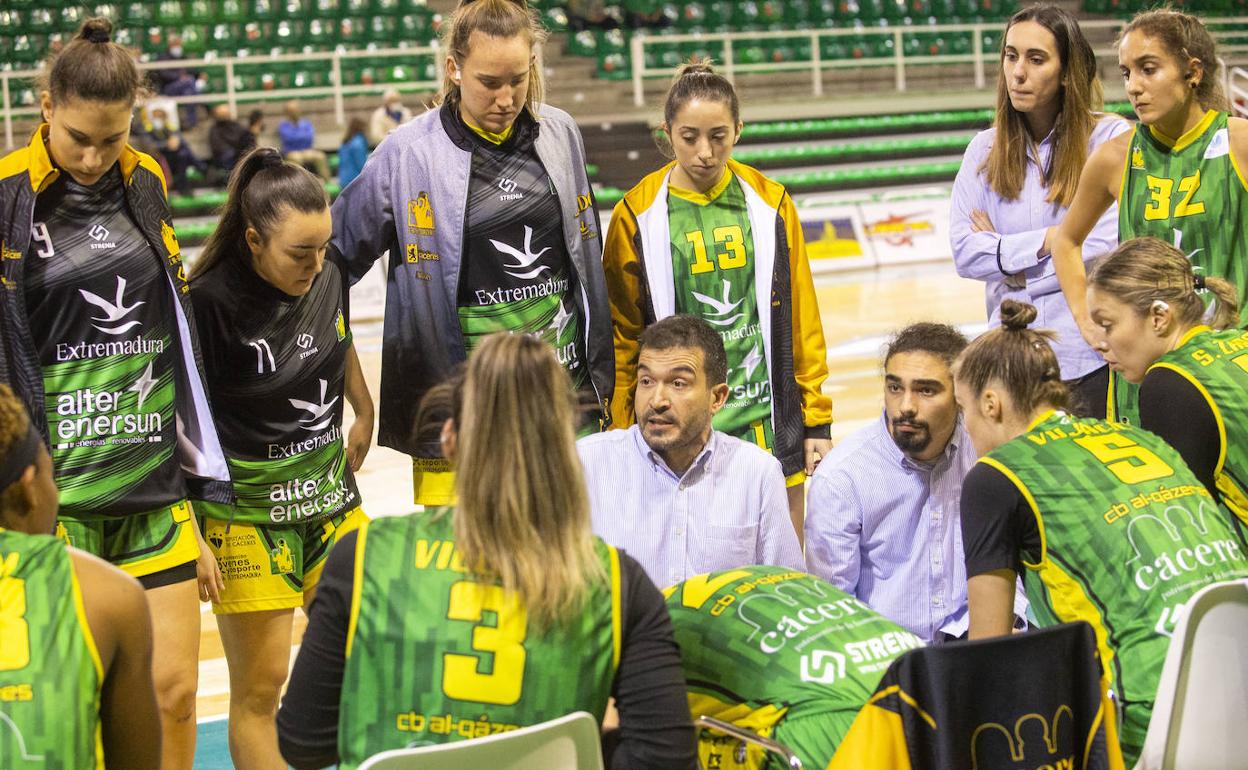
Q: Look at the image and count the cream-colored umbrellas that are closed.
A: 0